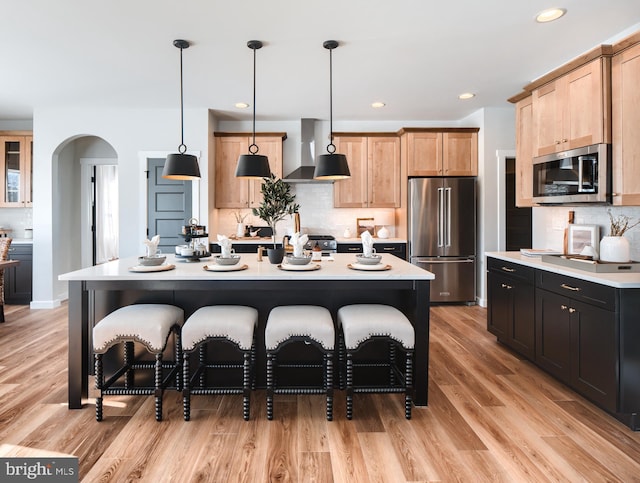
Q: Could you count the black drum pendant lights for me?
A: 3